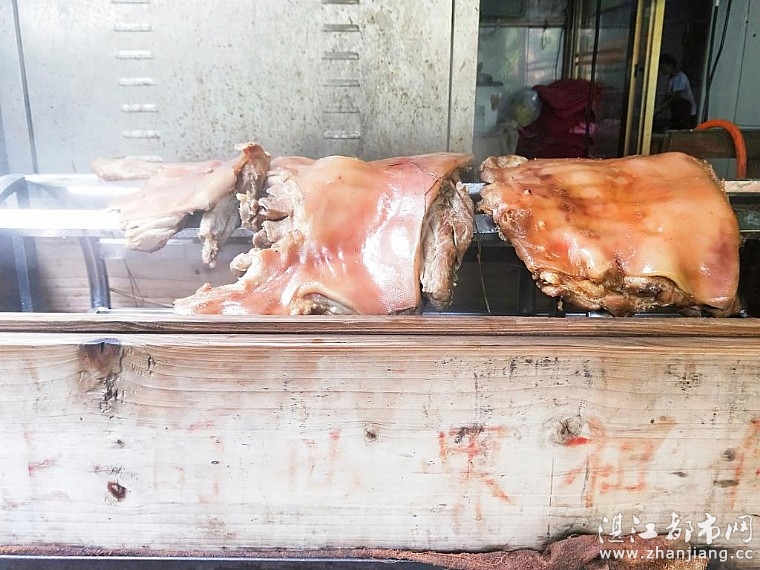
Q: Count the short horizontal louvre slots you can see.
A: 12